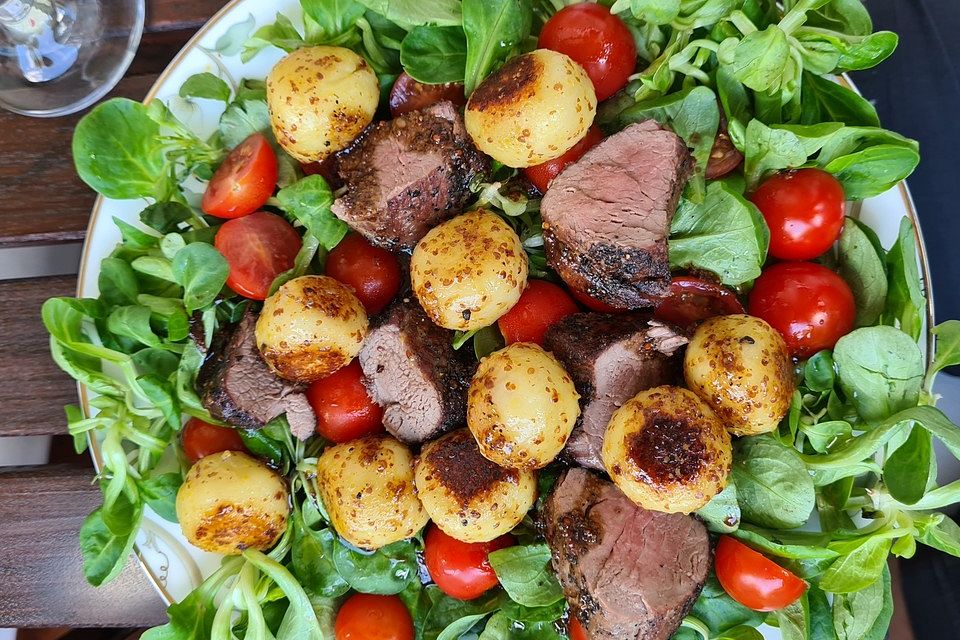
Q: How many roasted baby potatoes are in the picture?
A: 10